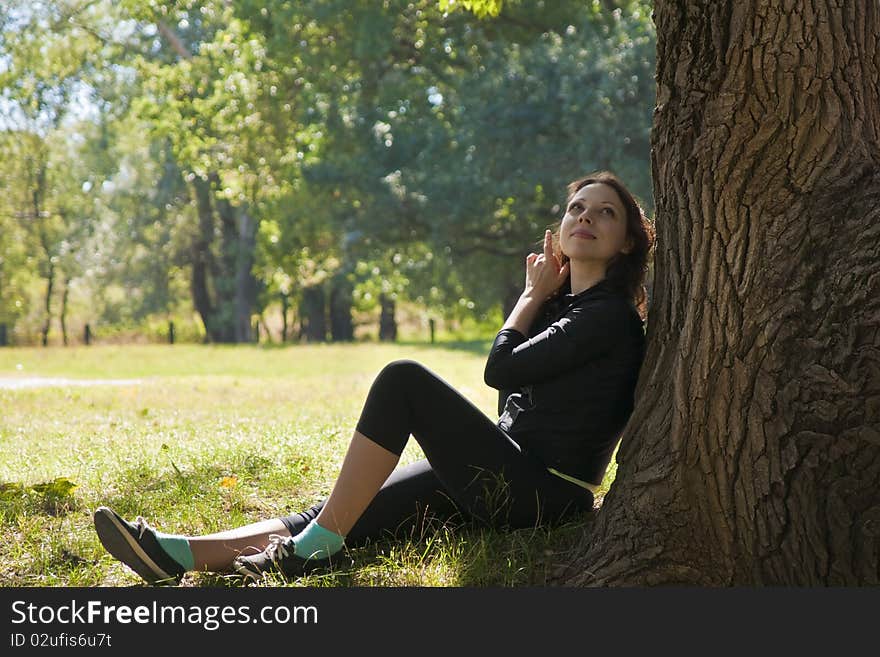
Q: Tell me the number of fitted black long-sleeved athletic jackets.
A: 1